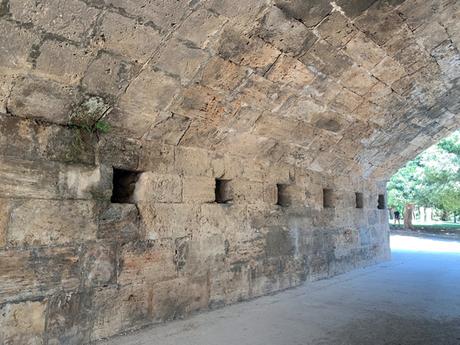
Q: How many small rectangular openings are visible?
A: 6